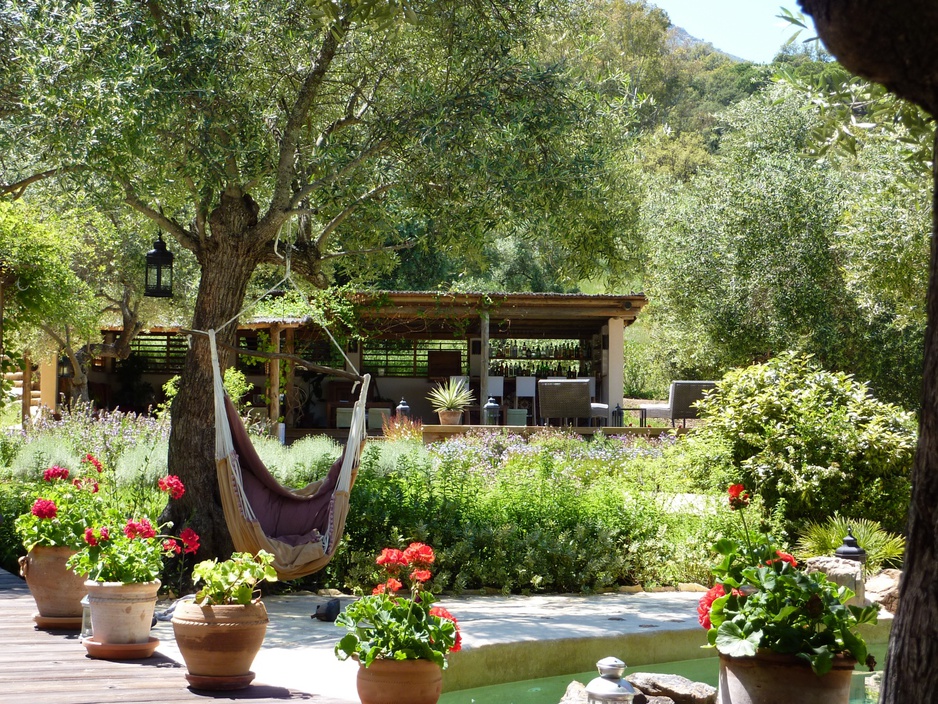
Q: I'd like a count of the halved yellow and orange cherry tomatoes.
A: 0